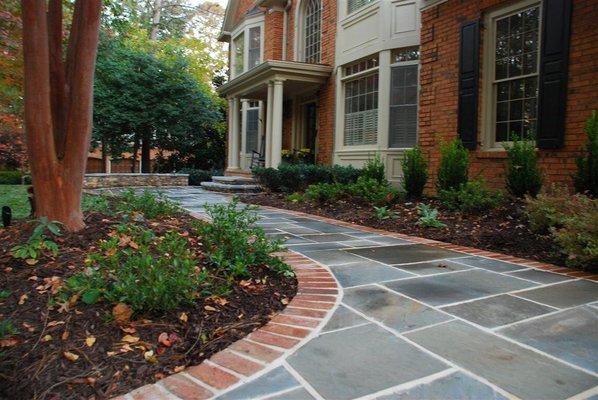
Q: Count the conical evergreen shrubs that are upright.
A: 5